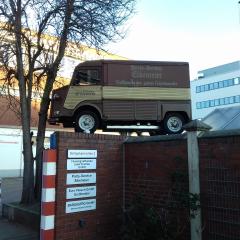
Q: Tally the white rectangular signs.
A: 5